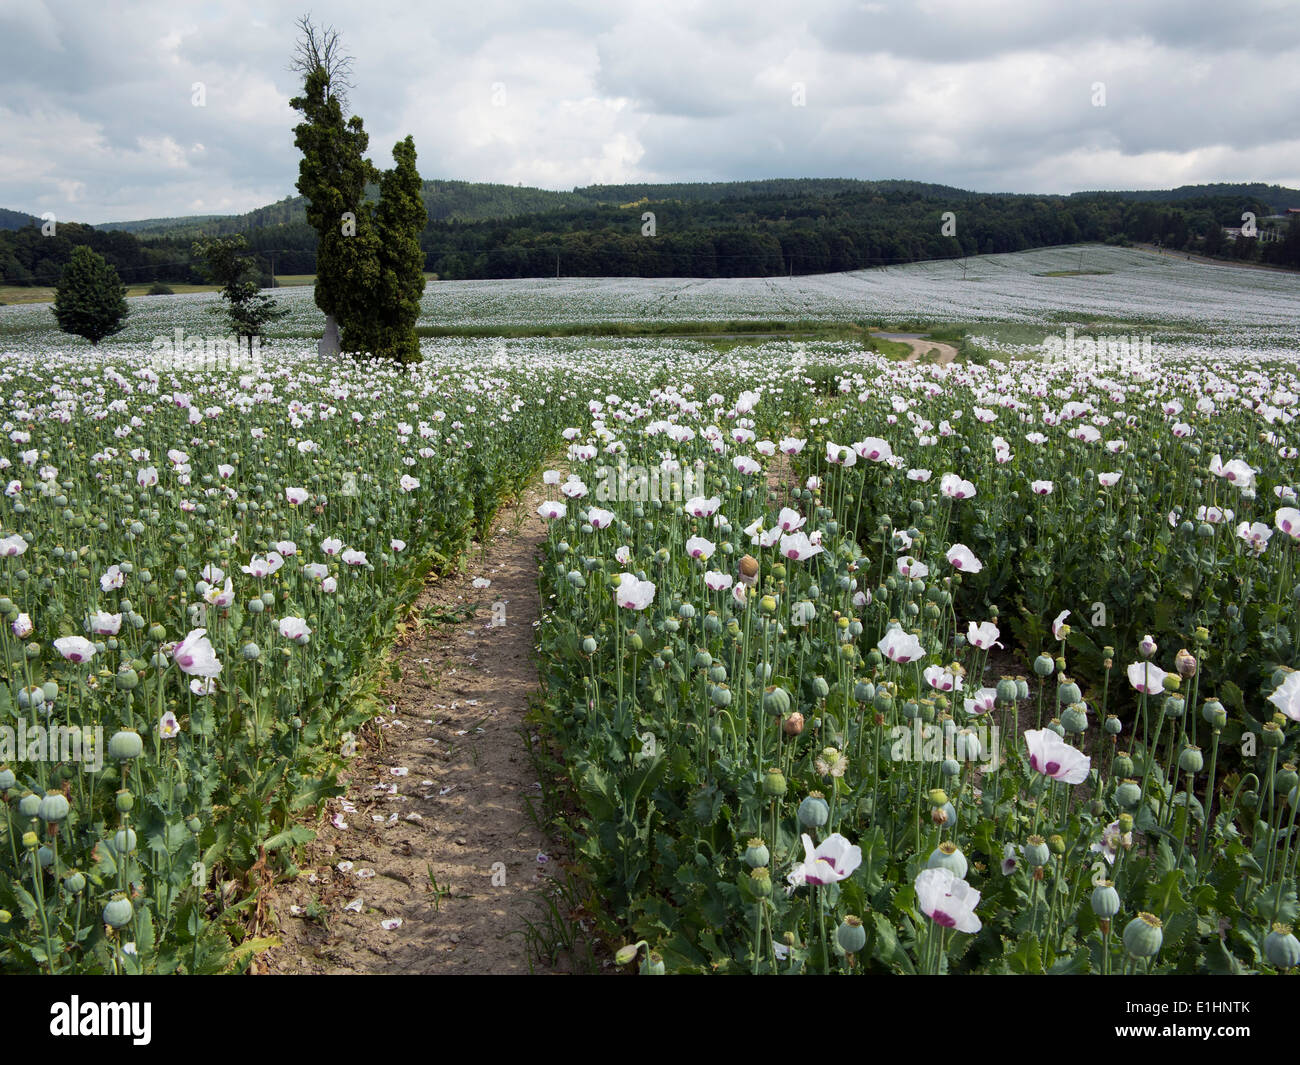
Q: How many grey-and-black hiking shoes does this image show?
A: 0